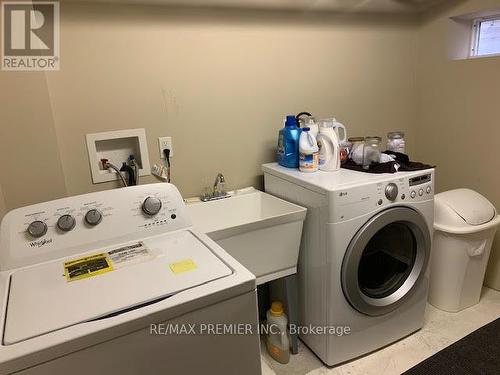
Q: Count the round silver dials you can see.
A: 5